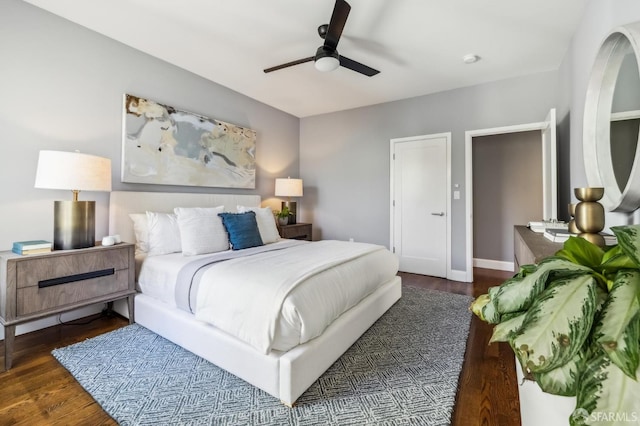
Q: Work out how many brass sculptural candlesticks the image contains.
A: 2